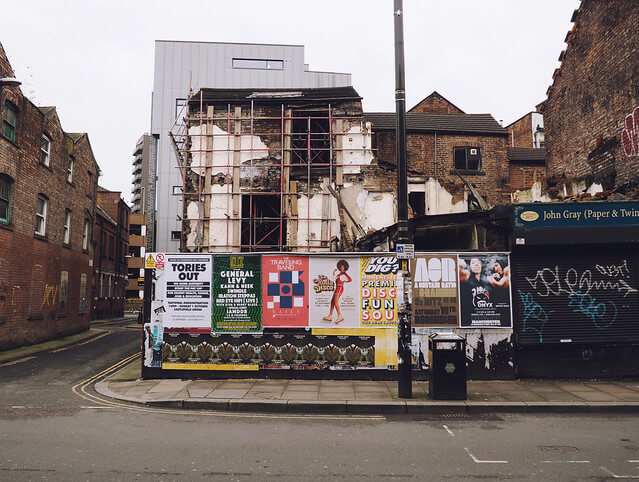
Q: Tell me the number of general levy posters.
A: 1